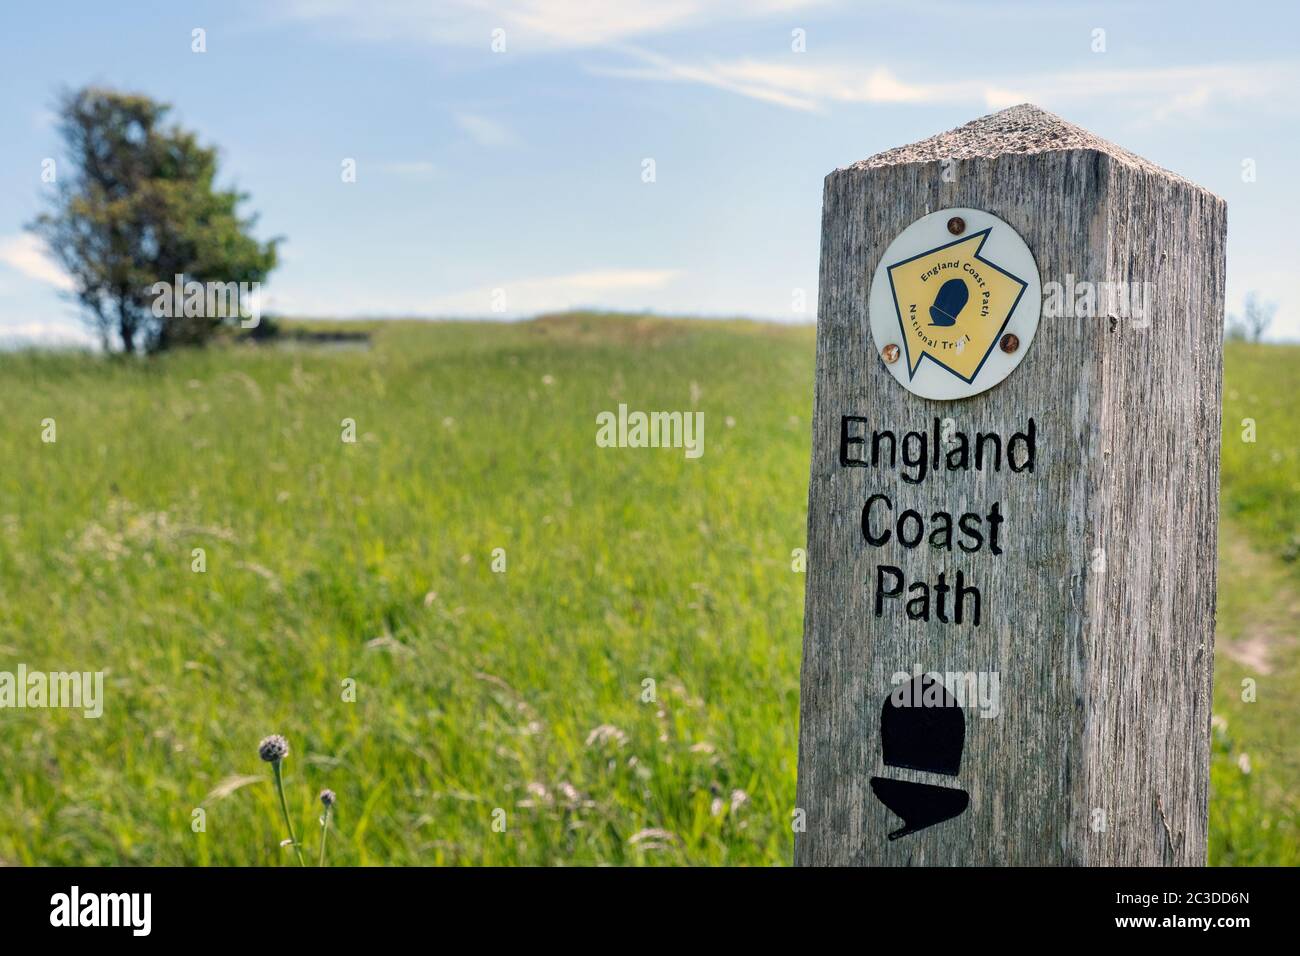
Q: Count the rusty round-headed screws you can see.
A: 3